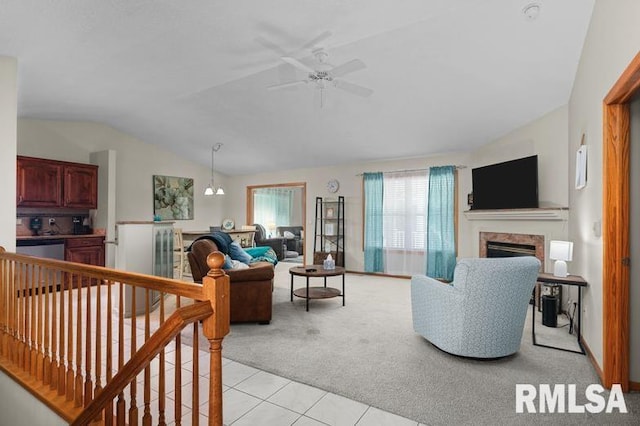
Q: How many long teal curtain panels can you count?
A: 2